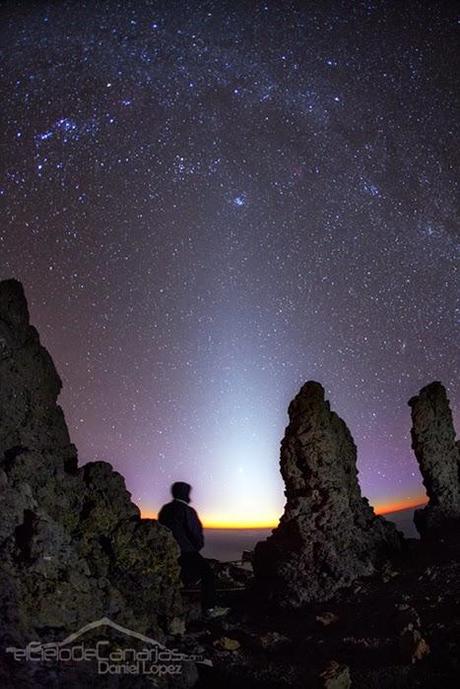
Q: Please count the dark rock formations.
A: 3